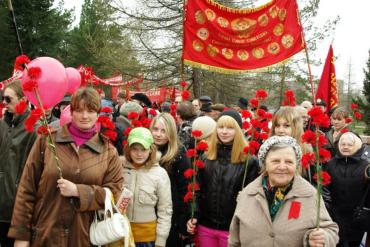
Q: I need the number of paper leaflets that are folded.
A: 1